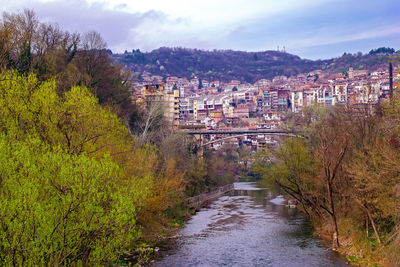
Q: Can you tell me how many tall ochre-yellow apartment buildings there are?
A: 1